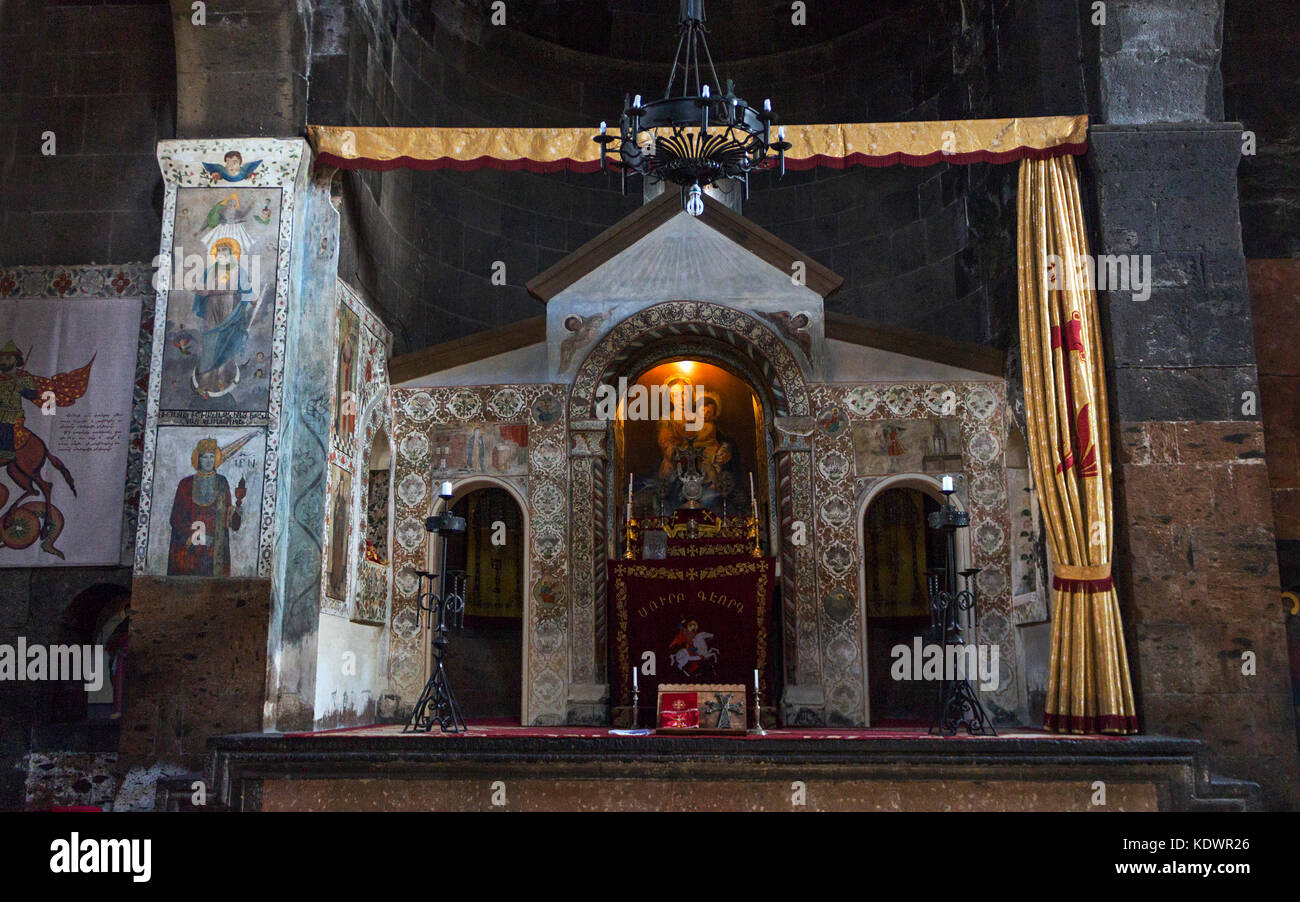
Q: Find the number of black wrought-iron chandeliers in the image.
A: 1